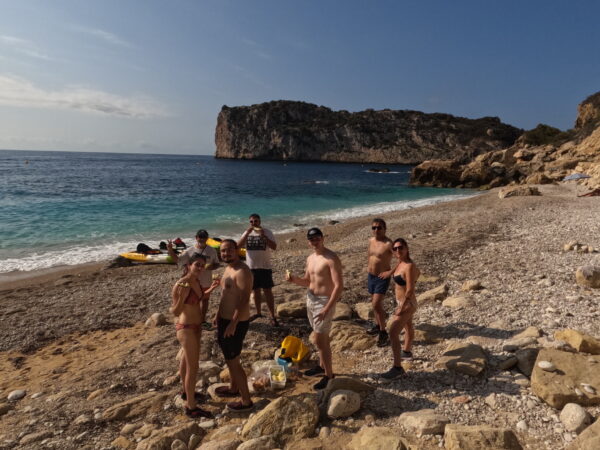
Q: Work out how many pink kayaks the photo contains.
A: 0